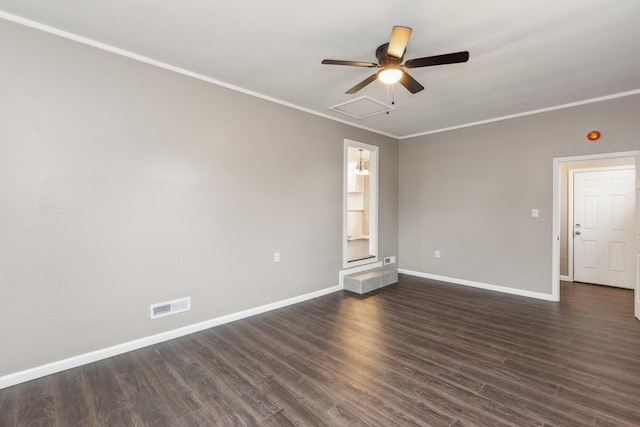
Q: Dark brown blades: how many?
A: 4